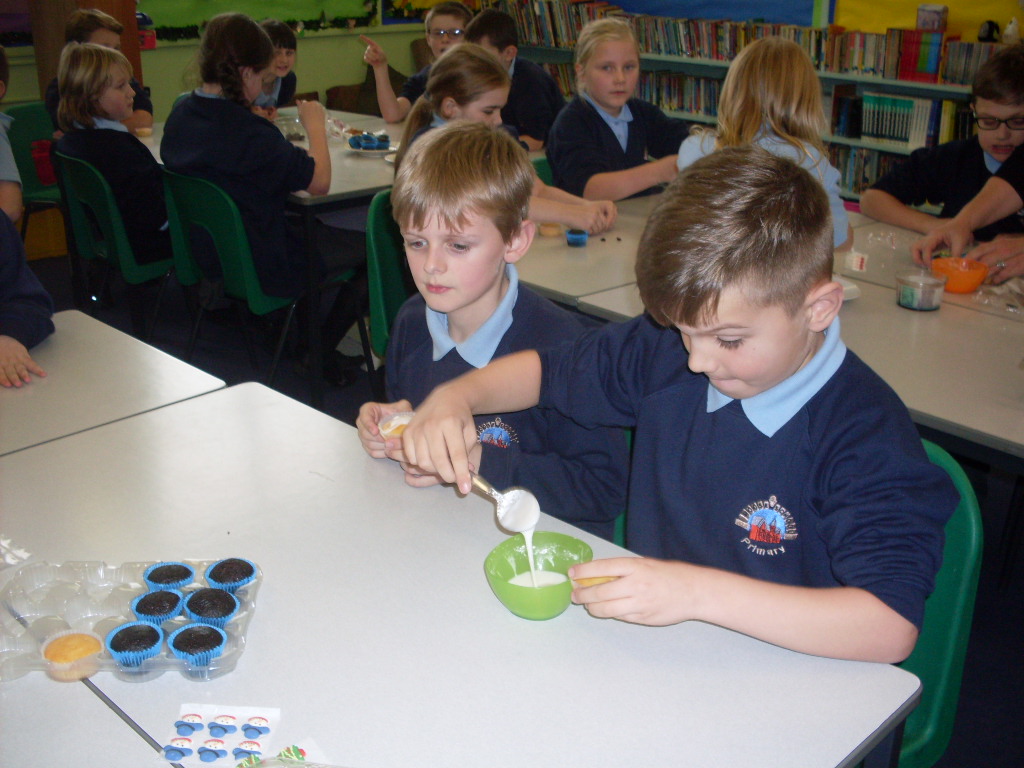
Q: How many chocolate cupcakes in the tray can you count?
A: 6